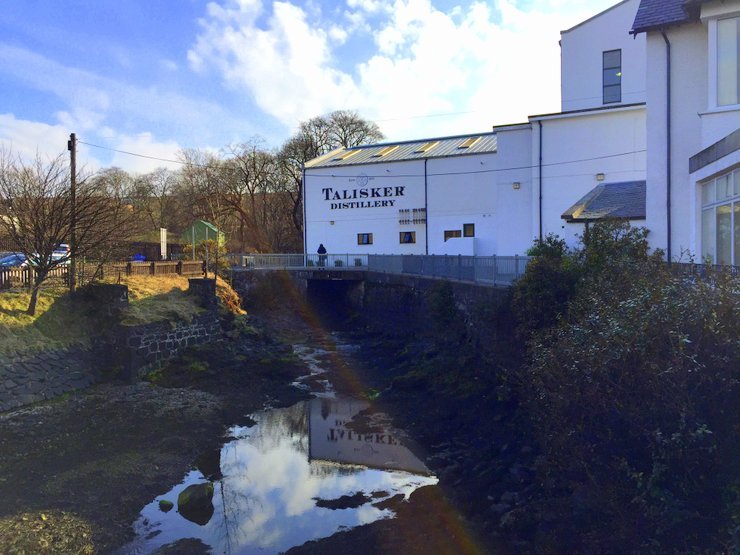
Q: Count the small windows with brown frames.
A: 4